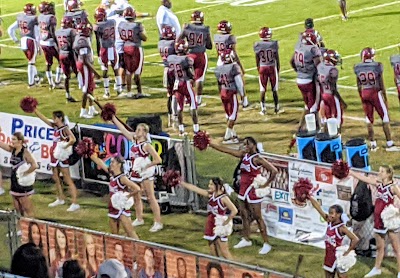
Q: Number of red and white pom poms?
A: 15